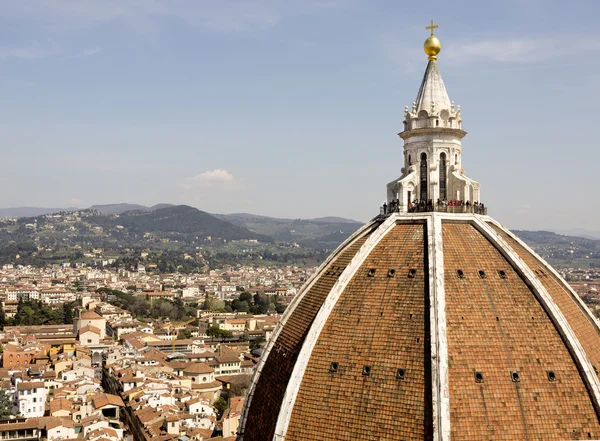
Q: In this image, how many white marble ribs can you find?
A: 5